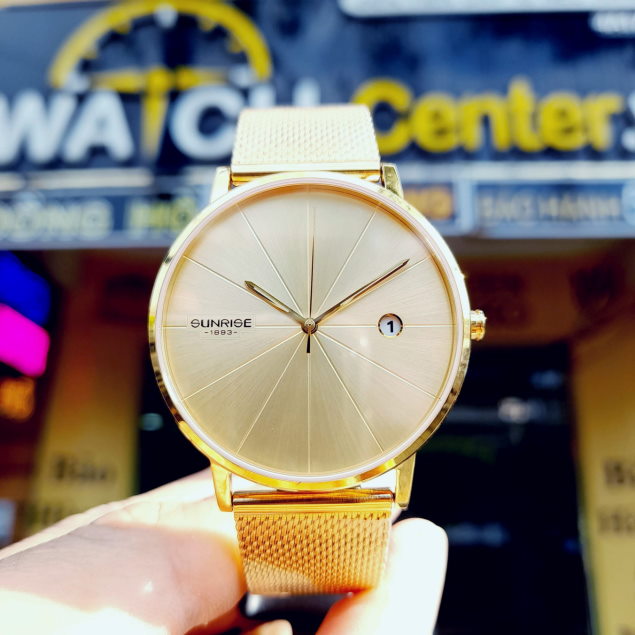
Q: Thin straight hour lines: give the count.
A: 12